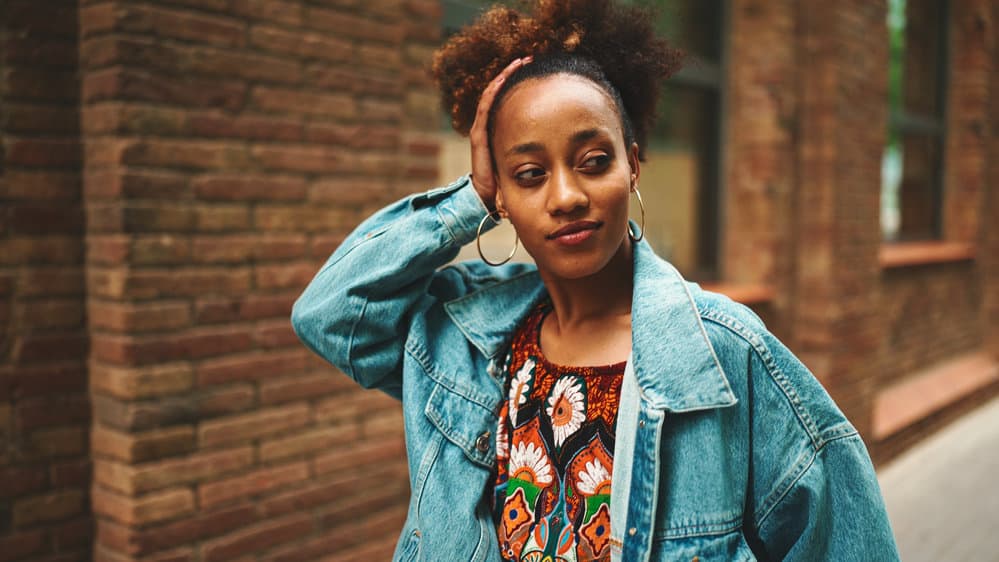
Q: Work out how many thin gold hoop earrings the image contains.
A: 2